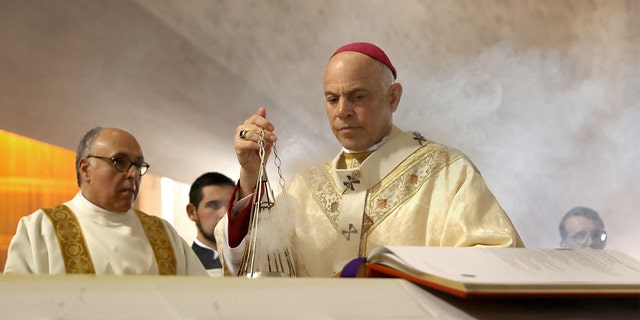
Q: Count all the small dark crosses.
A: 3